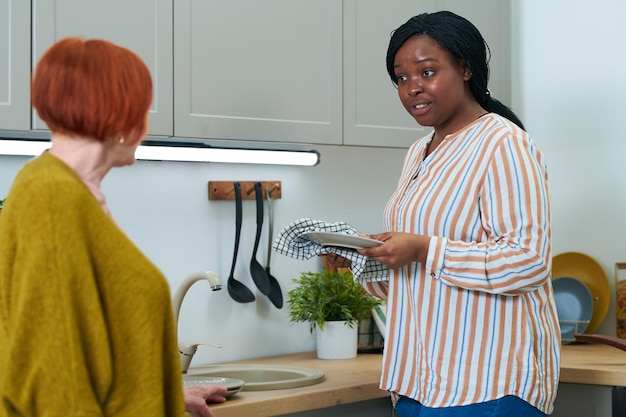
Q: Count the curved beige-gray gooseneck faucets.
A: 1